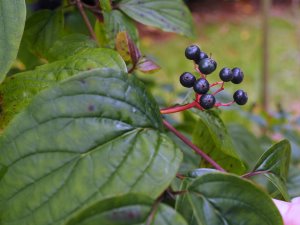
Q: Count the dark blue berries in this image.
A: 9